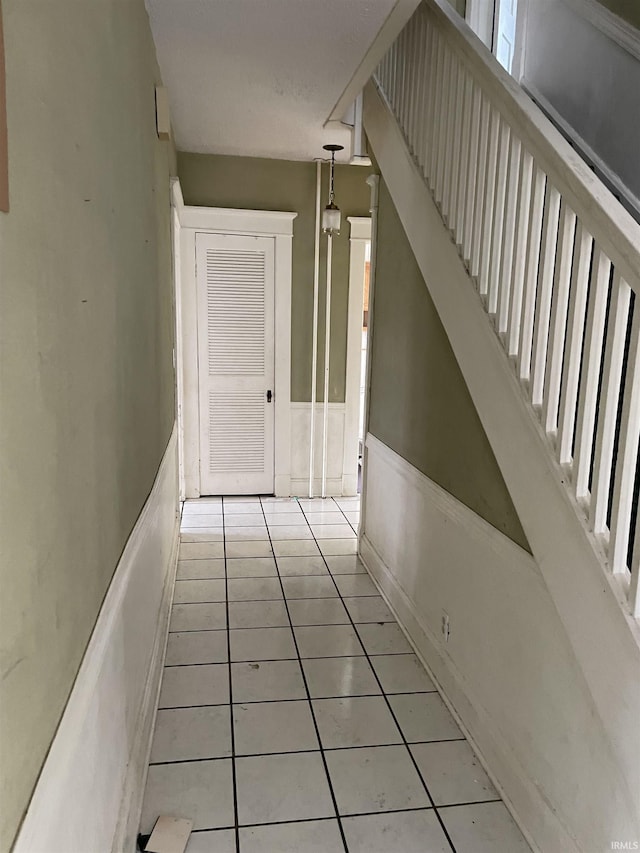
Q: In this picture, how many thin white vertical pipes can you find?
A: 2